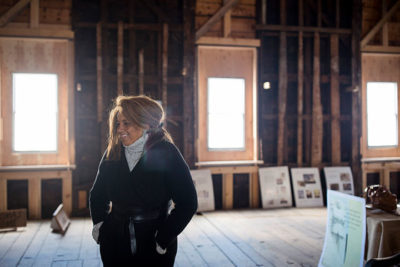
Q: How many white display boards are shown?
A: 4